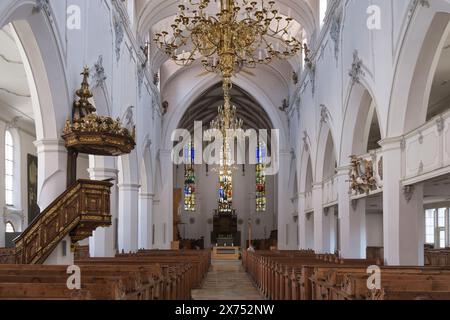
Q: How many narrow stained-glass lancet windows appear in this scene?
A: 3